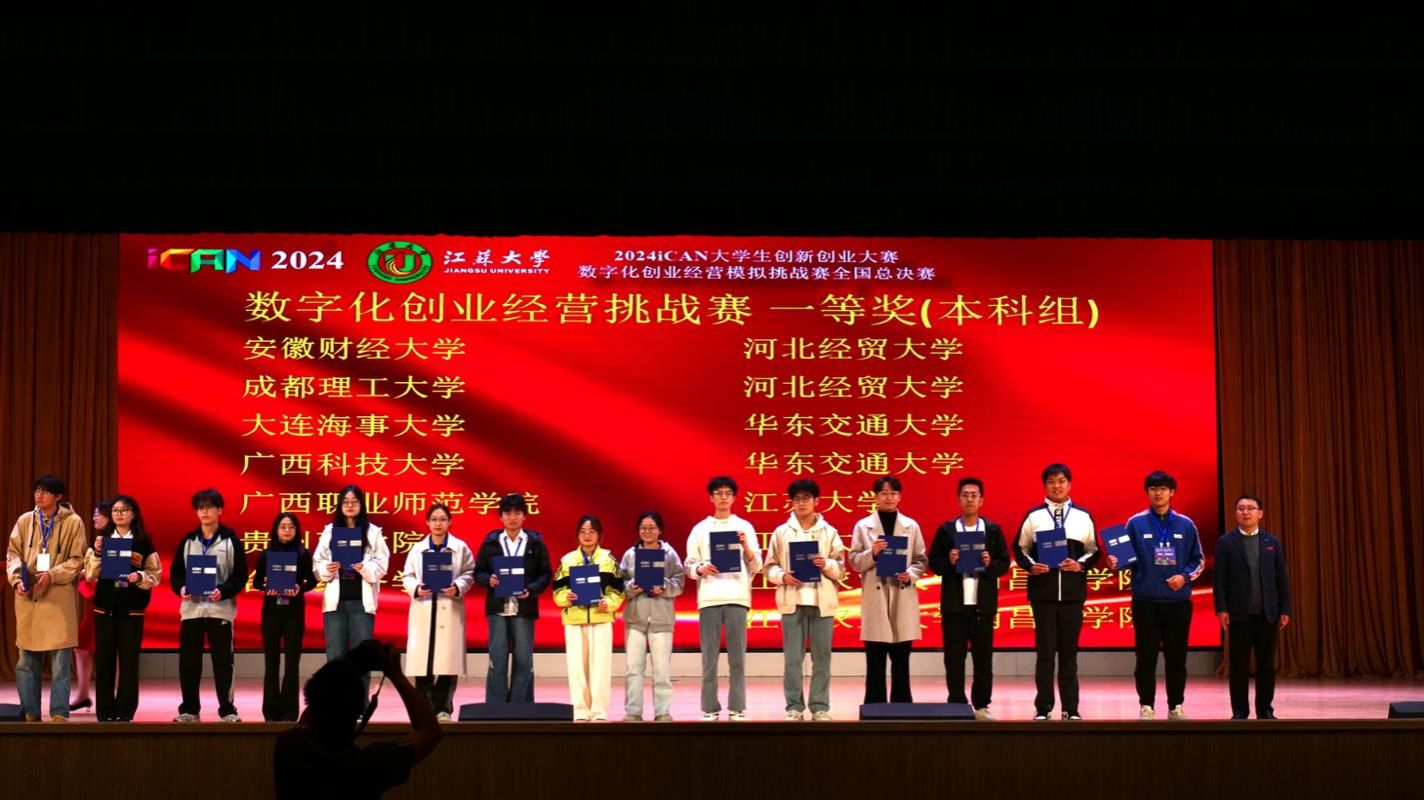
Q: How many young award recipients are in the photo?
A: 15